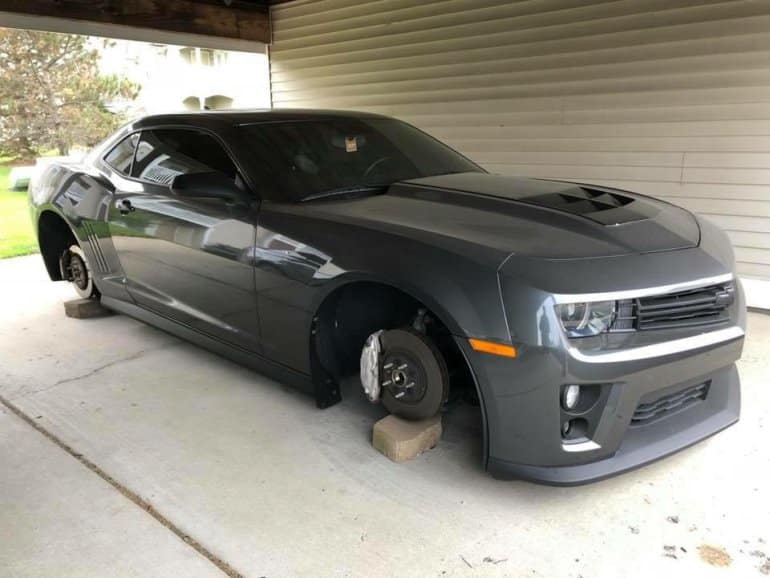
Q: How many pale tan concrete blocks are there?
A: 2